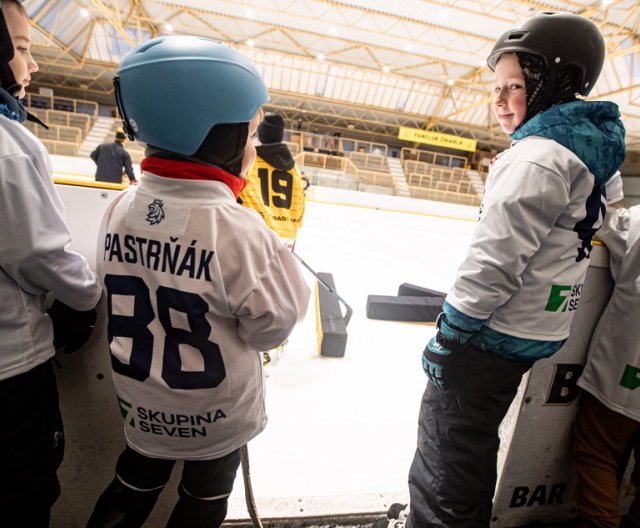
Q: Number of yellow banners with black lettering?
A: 1